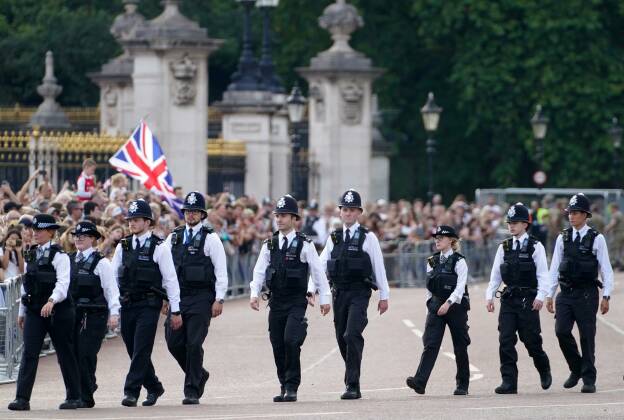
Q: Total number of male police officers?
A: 6